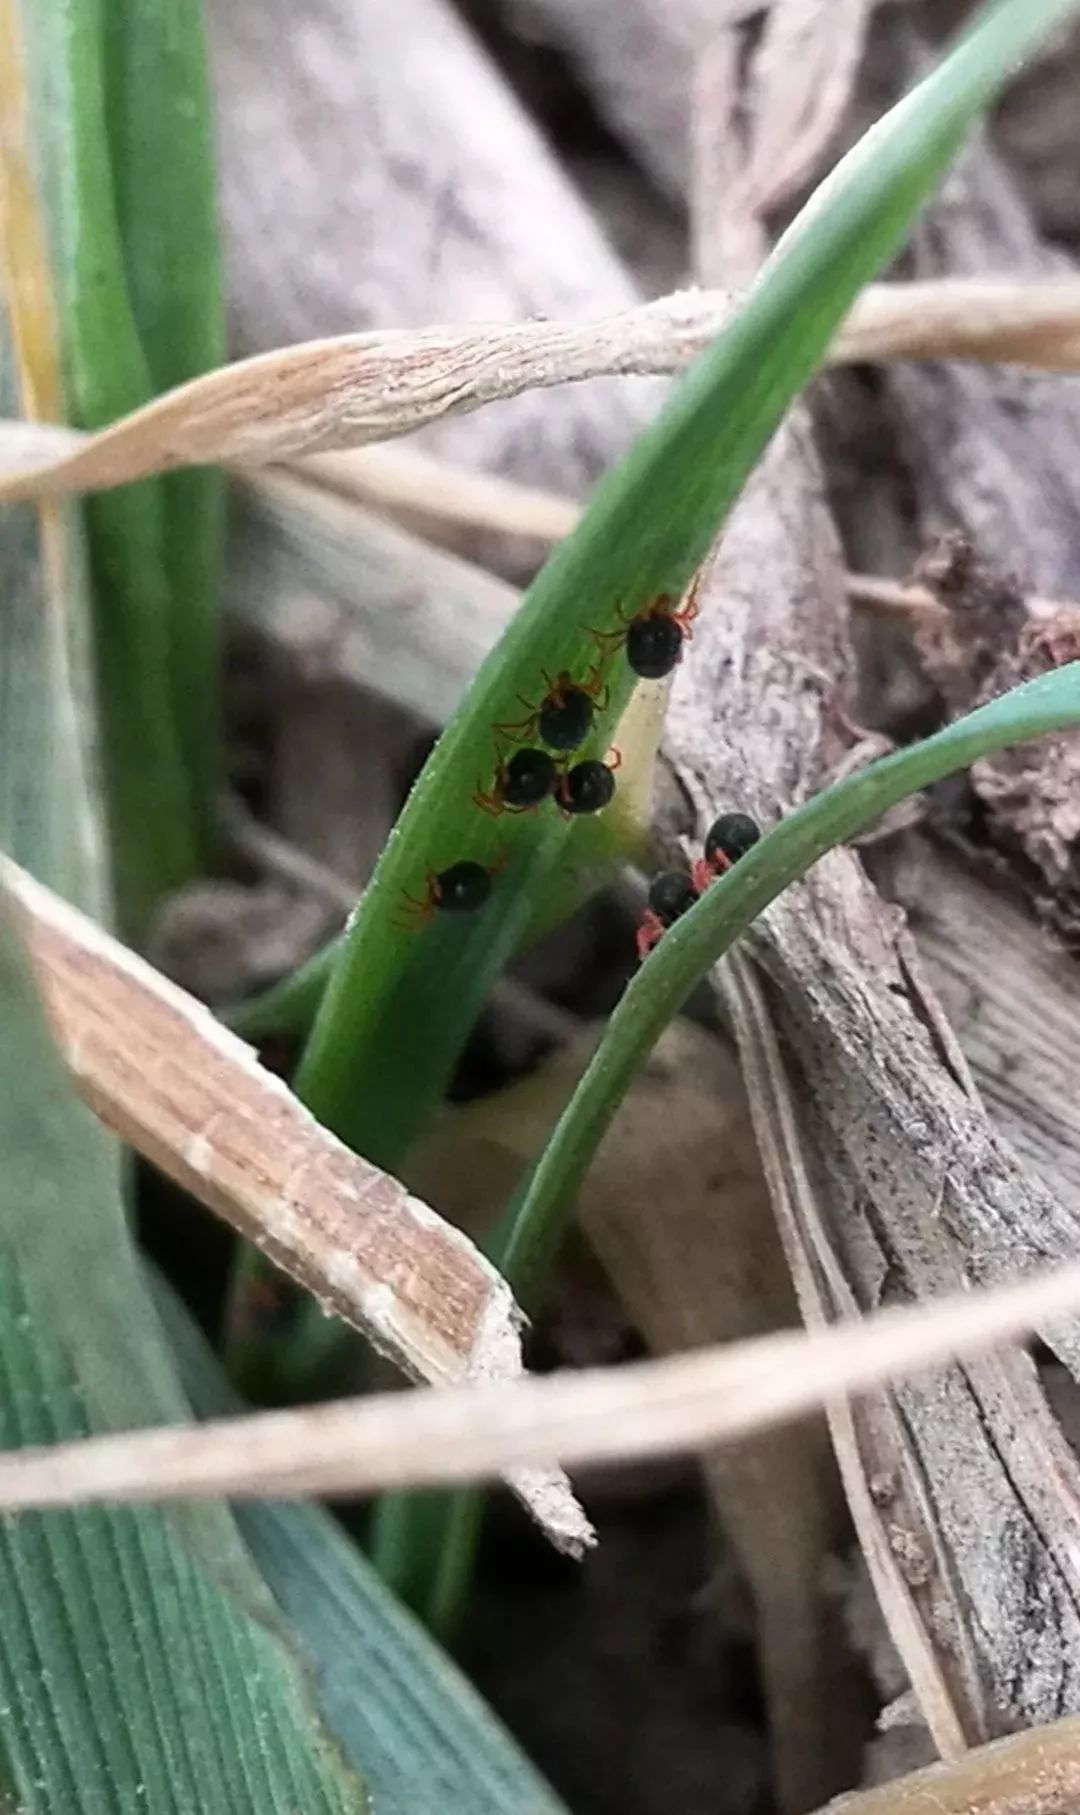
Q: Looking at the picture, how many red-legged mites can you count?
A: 7